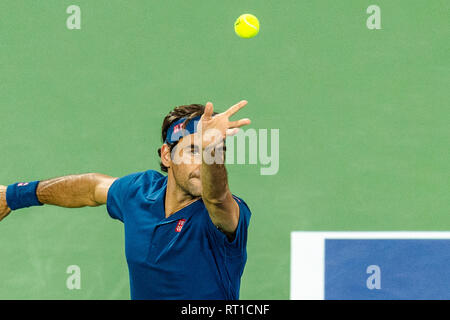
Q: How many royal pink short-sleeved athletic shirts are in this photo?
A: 0